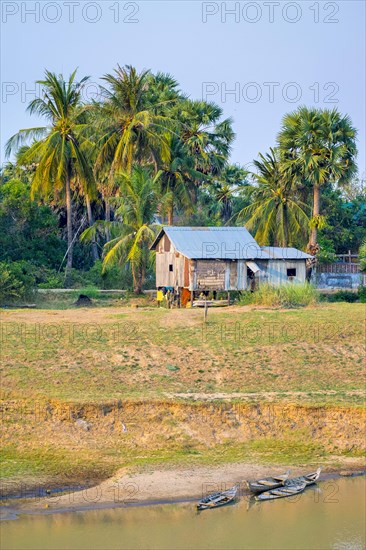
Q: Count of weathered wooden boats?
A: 4